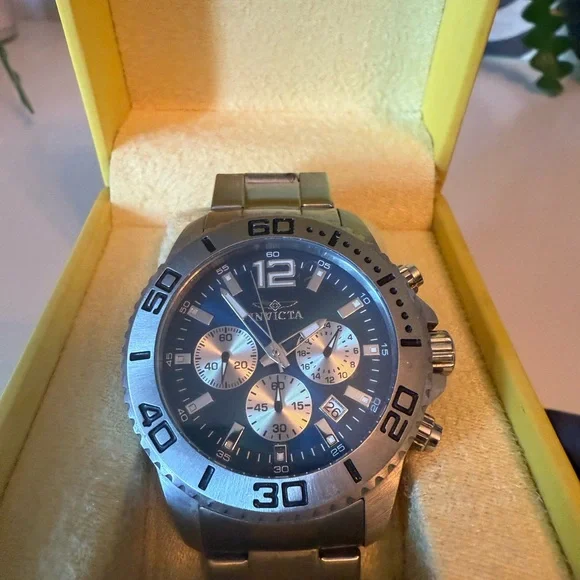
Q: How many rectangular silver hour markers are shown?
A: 11